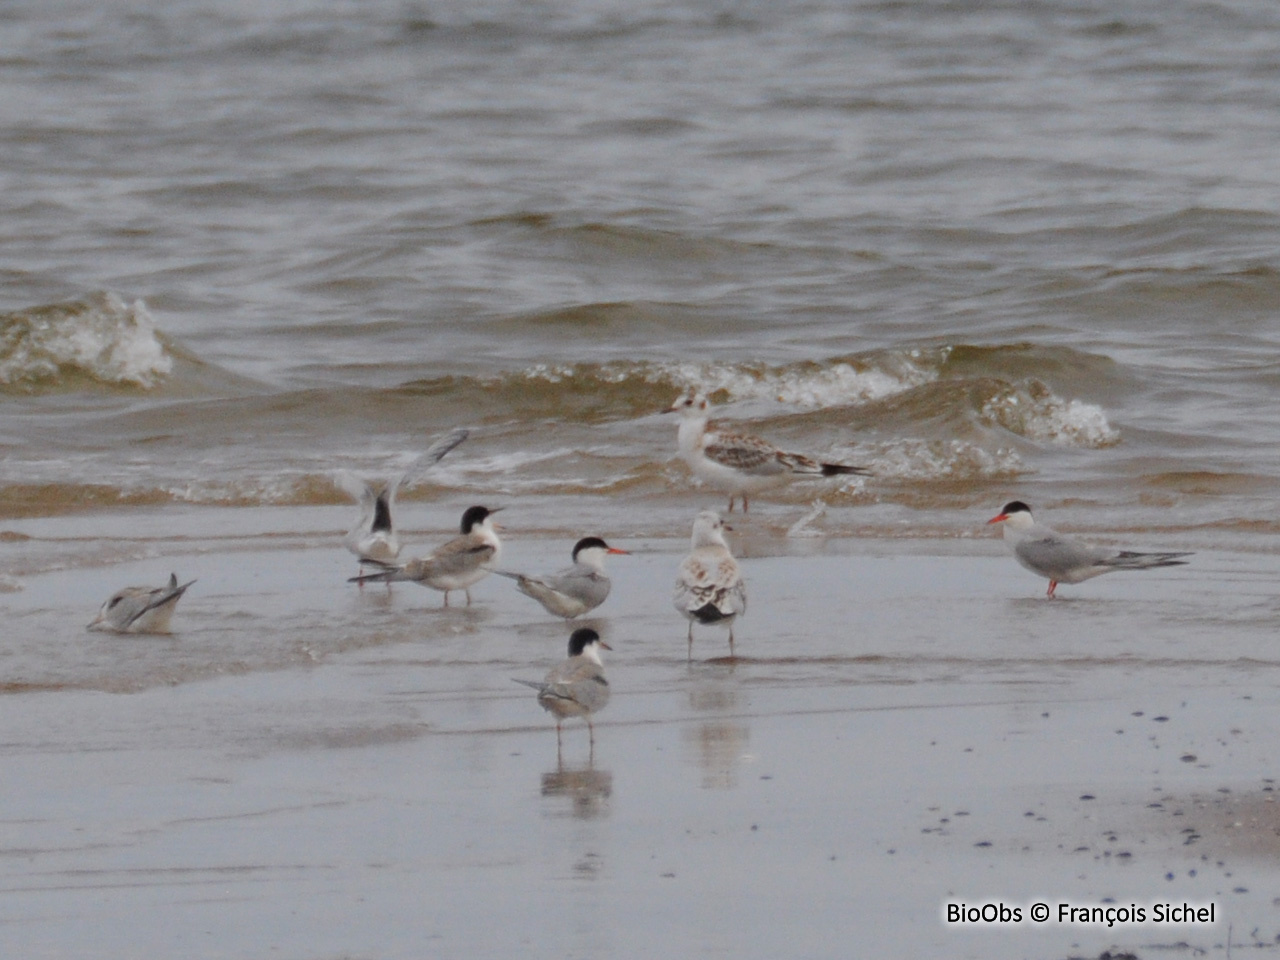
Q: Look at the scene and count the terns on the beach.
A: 6